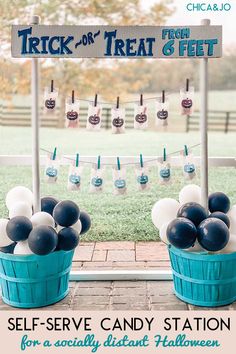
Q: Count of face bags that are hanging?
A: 14